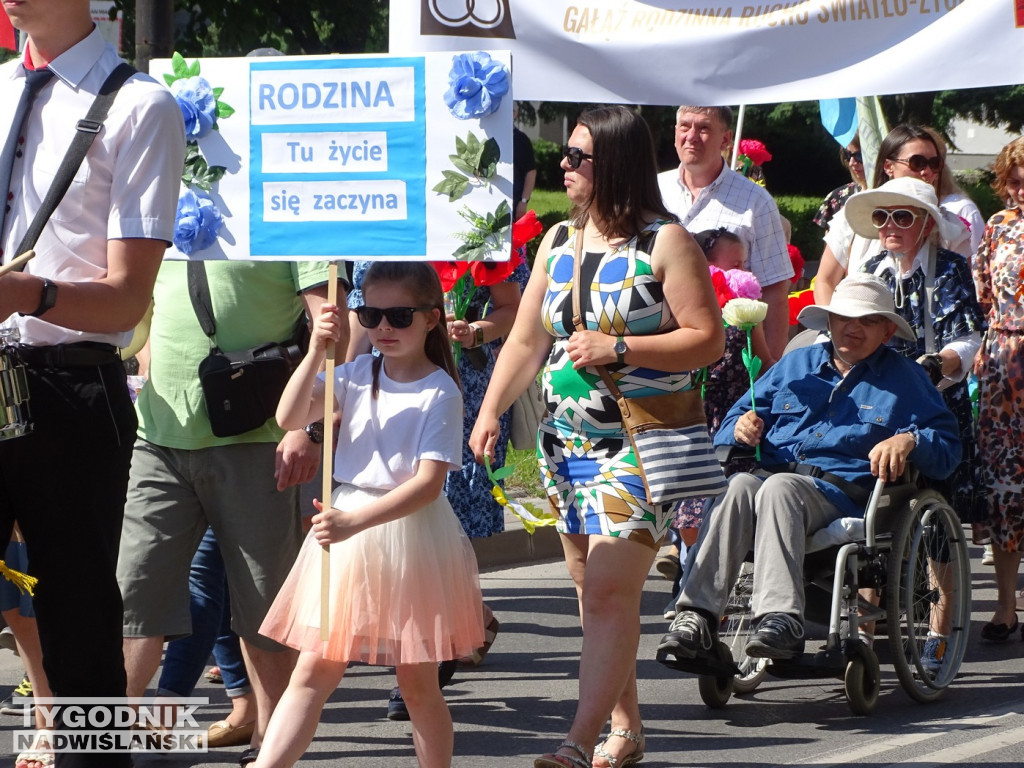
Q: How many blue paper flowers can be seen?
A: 3